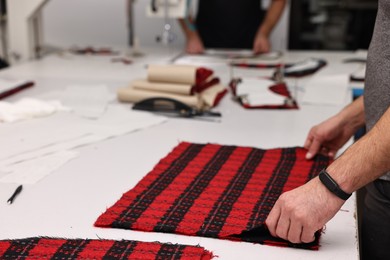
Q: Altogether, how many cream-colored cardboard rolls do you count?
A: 3